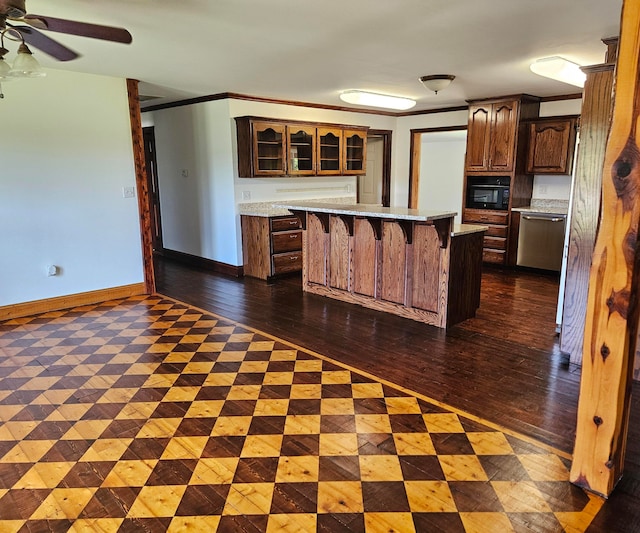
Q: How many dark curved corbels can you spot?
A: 6